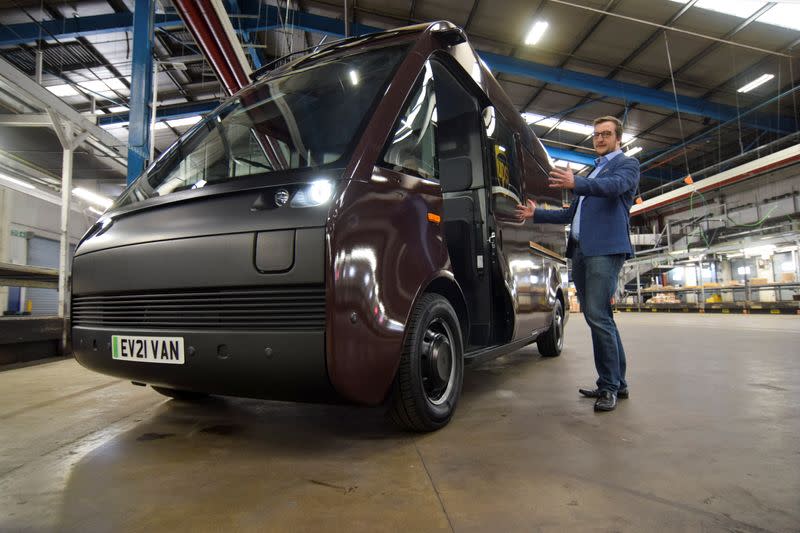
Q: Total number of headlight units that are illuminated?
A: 1